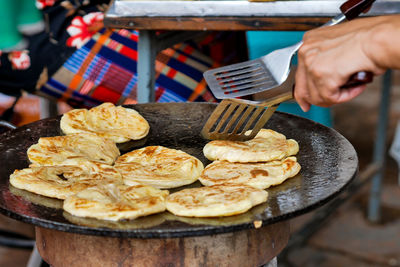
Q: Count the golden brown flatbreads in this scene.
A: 8